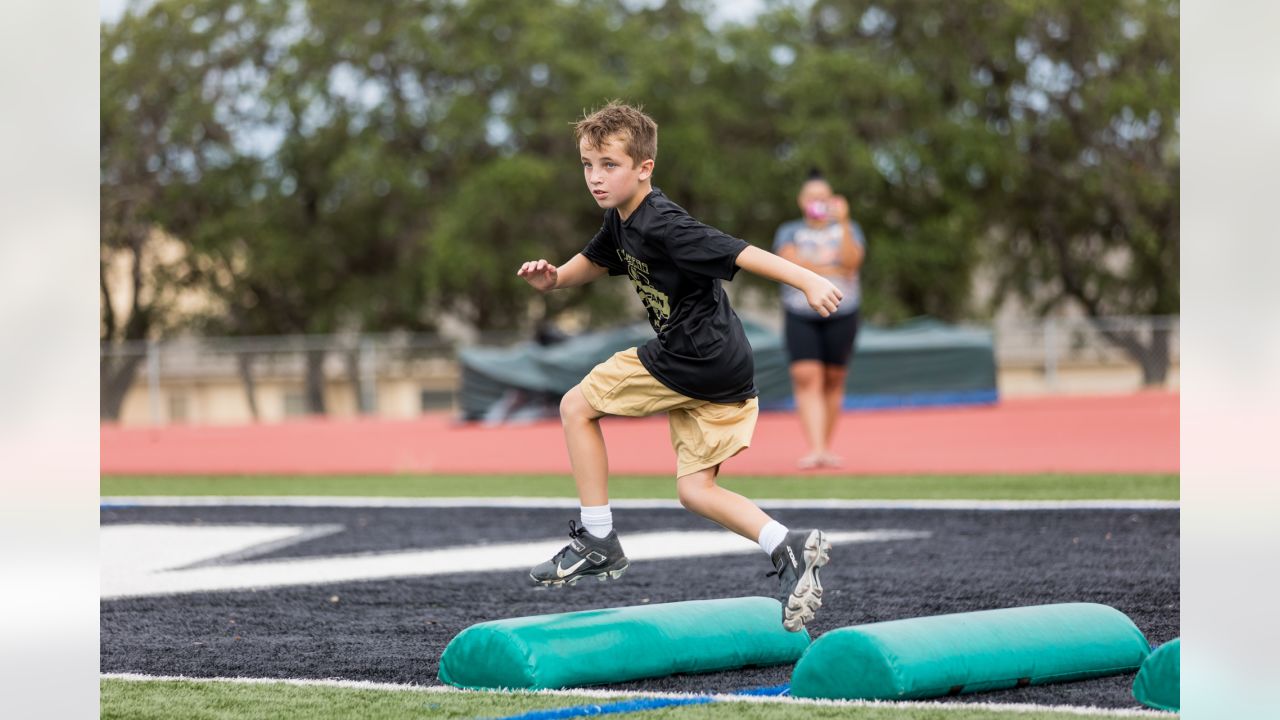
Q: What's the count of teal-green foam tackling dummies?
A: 3